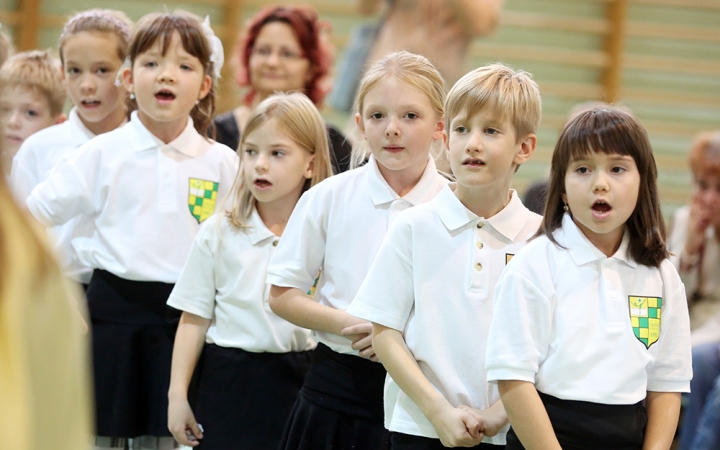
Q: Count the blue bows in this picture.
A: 0